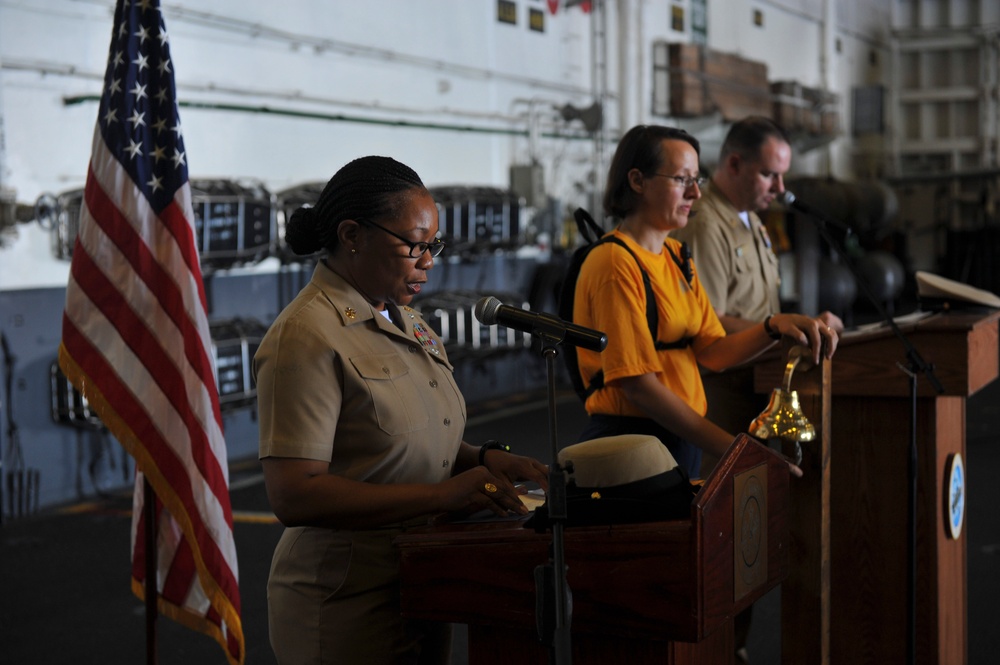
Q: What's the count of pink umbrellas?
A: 0